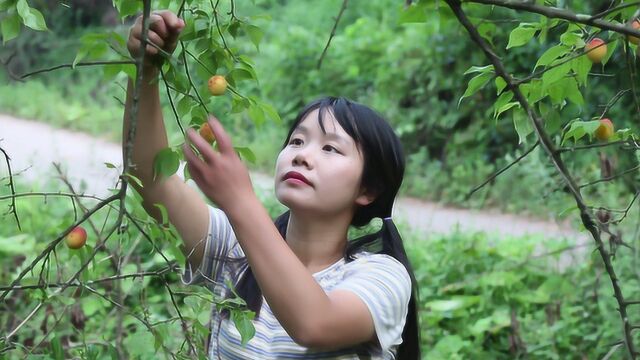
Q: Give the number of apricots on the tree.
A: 6